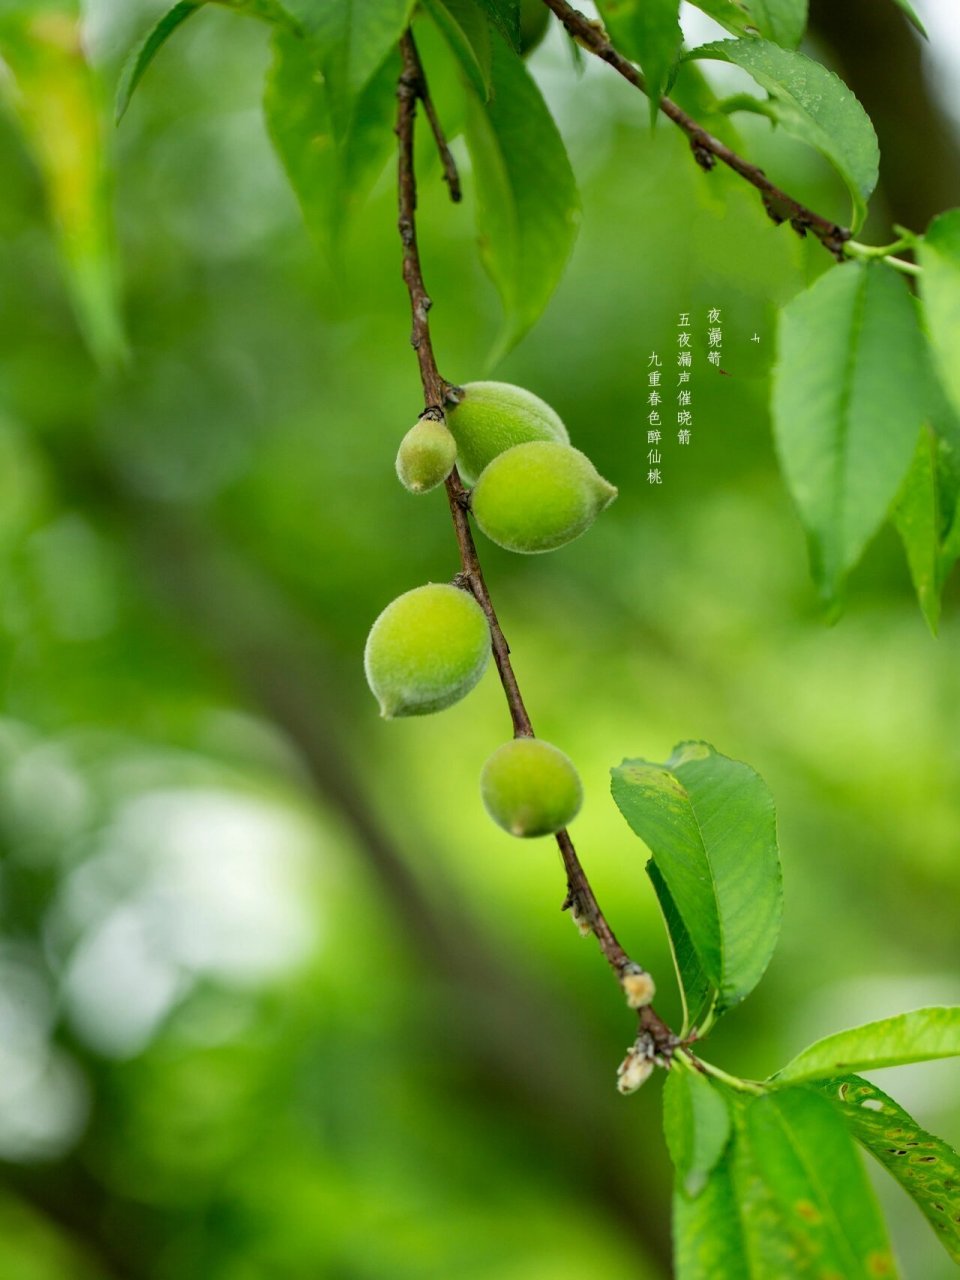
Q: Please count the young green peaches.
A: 5